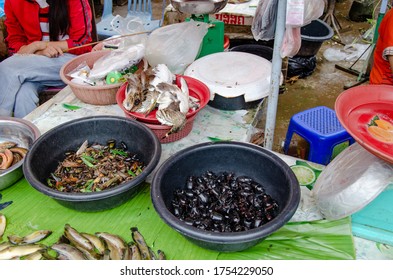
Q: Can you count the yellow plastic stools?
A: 0